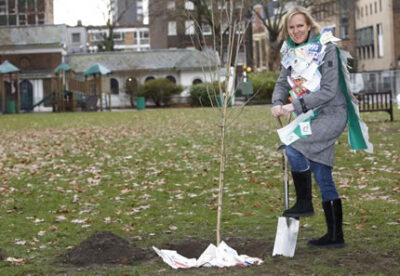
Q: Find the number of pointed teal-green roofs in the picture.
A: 3